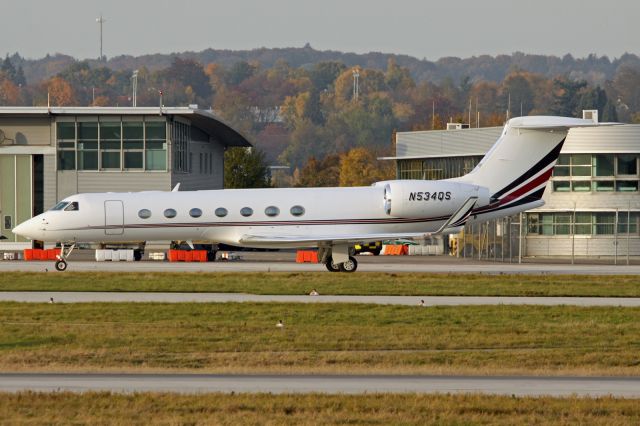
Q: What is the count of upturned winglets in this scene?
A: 1